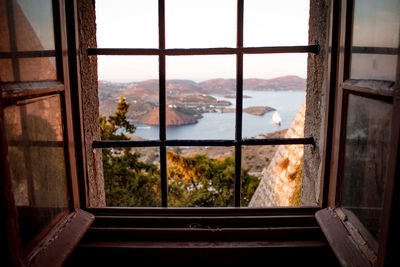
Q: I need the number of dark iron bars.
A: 4